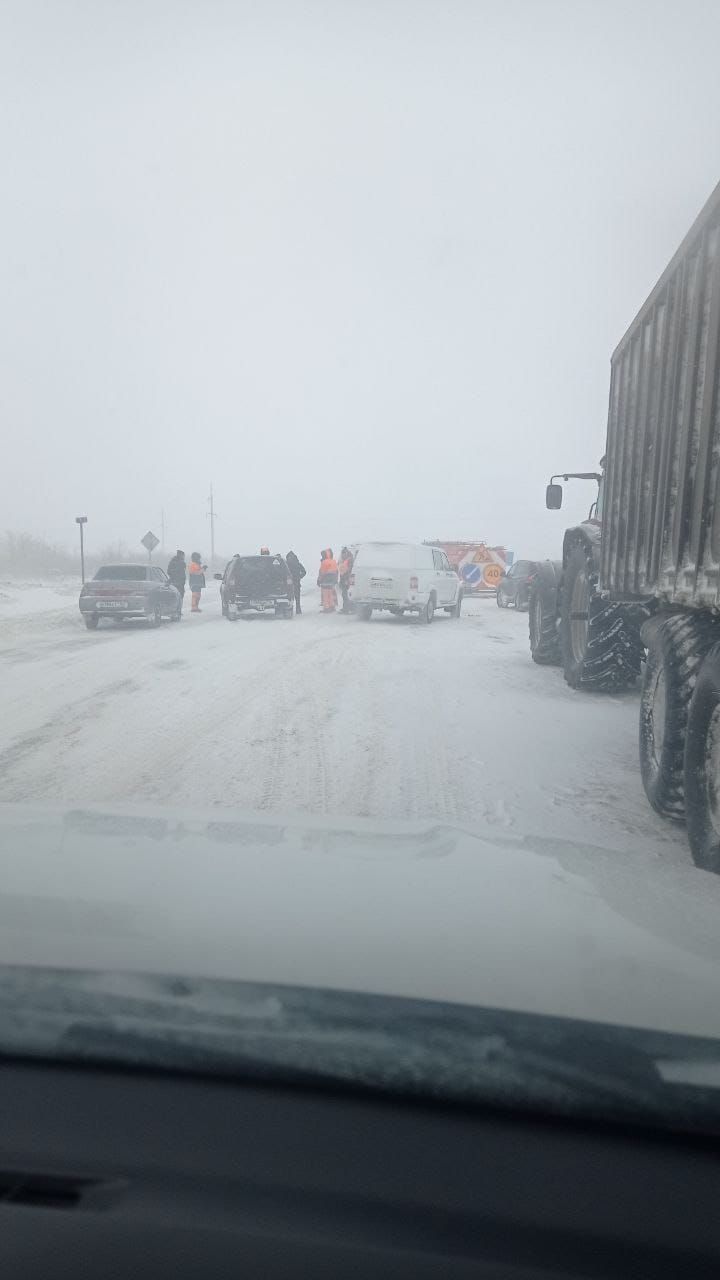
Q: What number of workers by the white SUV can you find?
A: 2